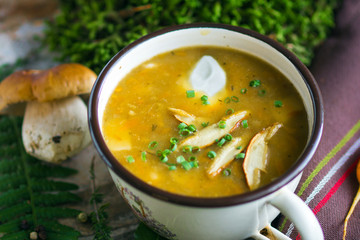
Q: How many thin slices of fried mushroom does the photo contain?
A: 4